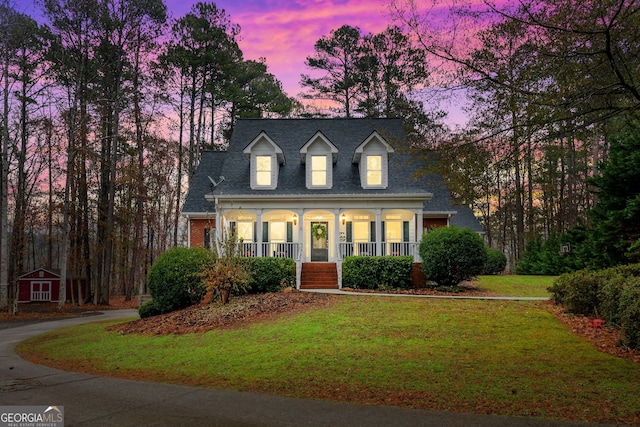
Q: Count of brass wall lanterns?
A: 2